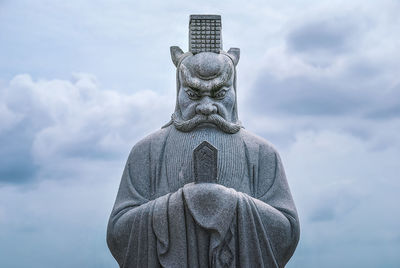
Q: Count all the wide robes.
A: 1